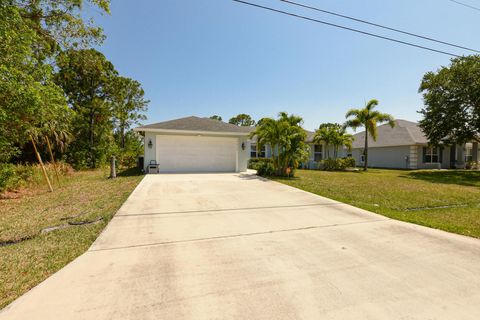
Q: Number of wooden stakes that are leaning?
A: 2